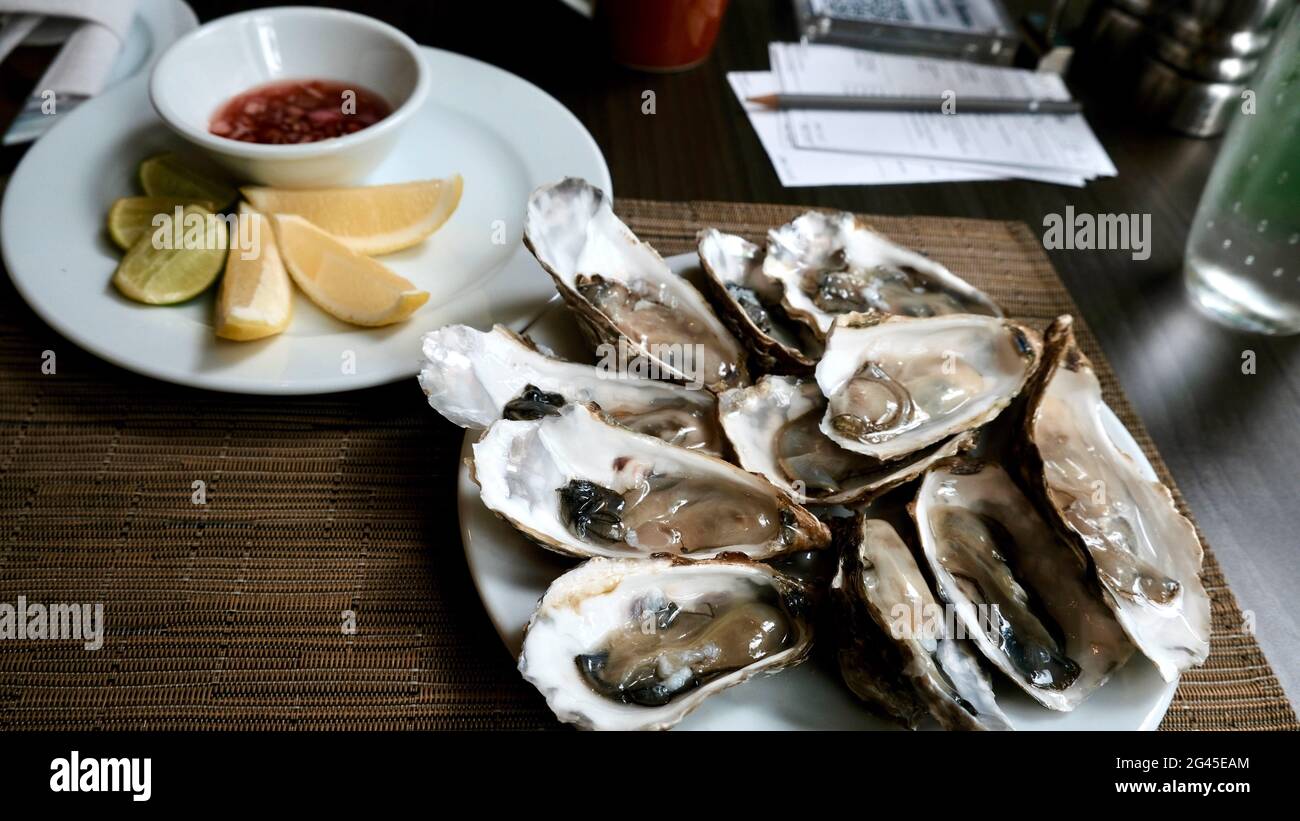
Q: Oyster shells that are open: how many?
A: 11